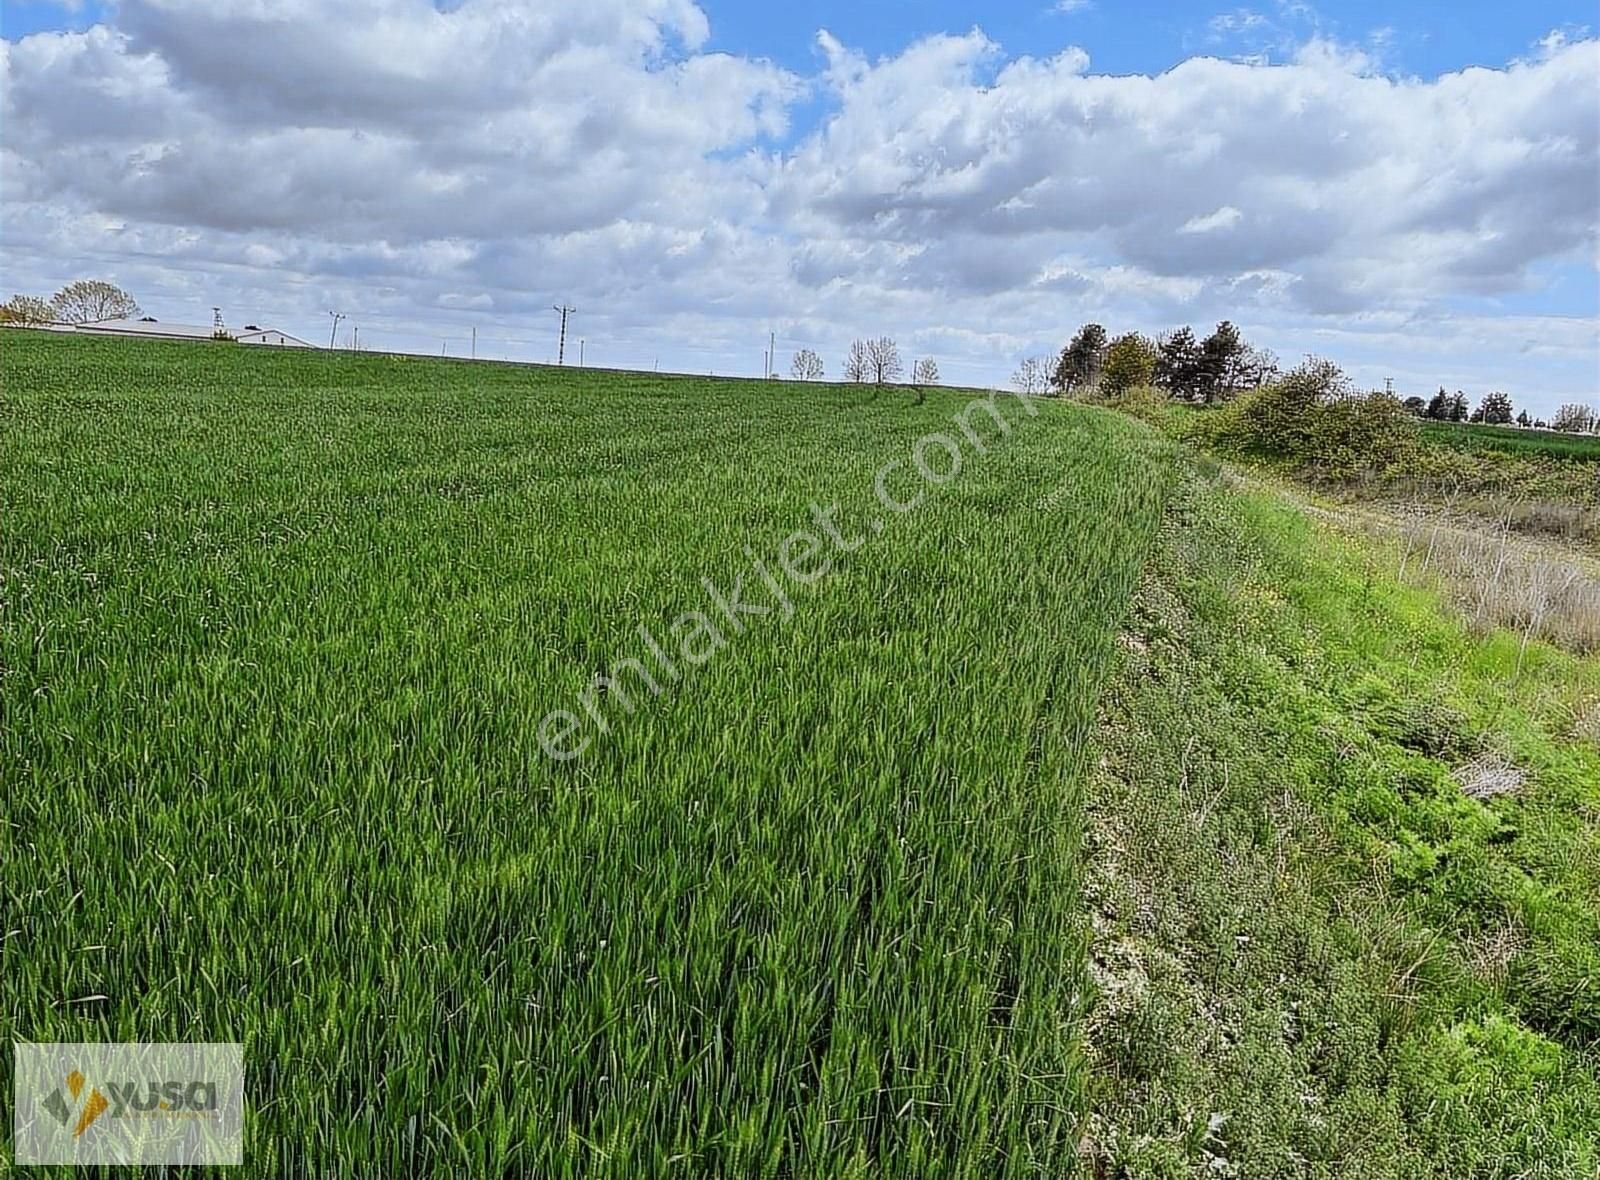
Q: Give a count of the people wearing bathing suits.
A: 0